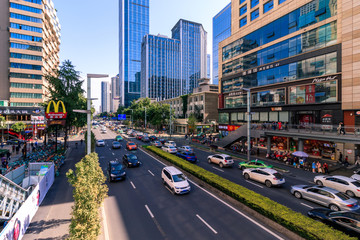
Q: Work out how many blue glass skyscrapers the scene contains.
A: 4